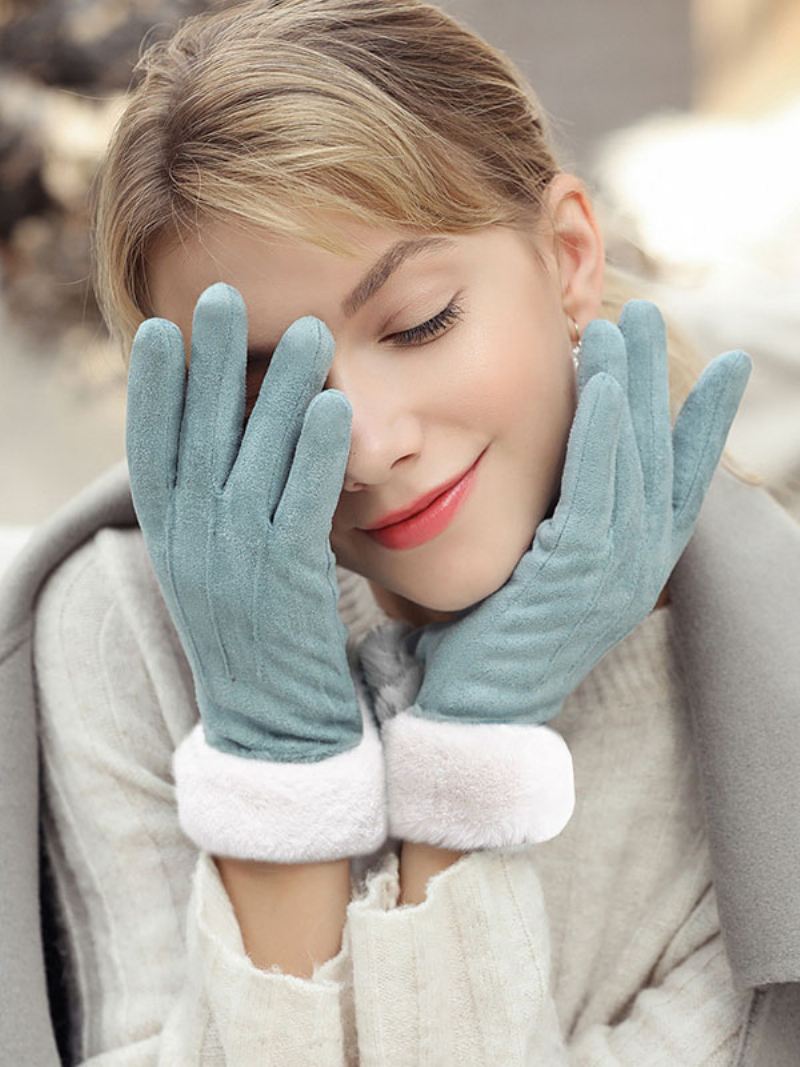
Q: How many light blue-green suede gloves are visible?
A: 2